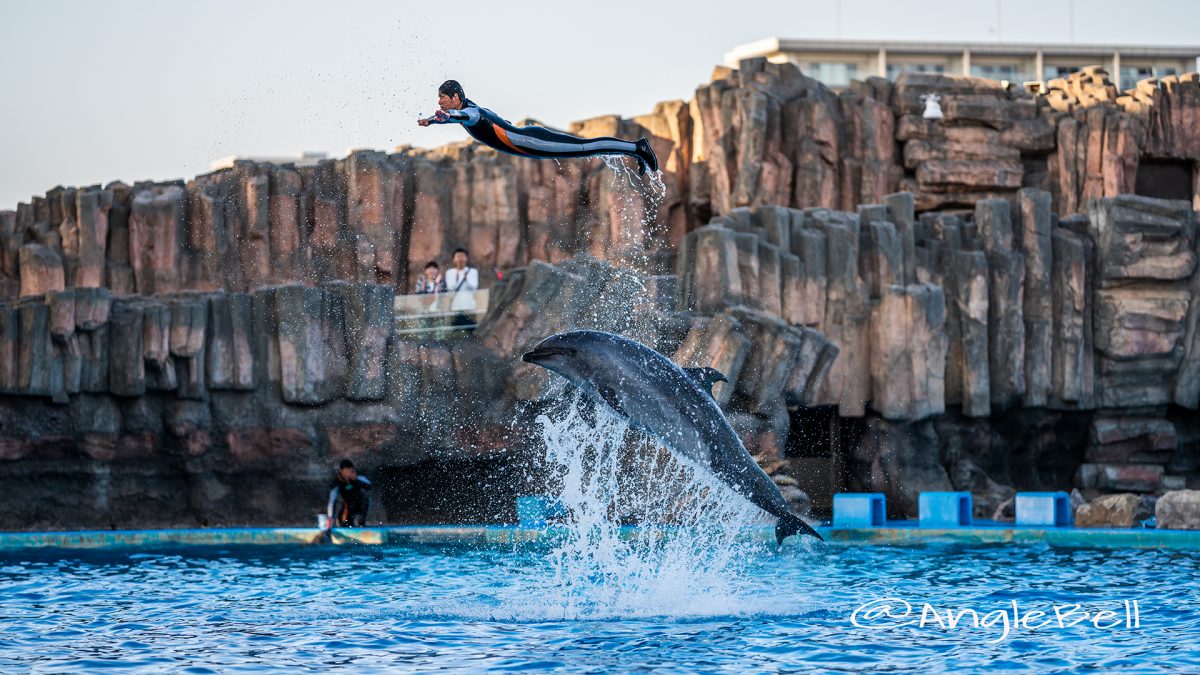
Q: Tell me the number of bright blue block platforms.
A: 4